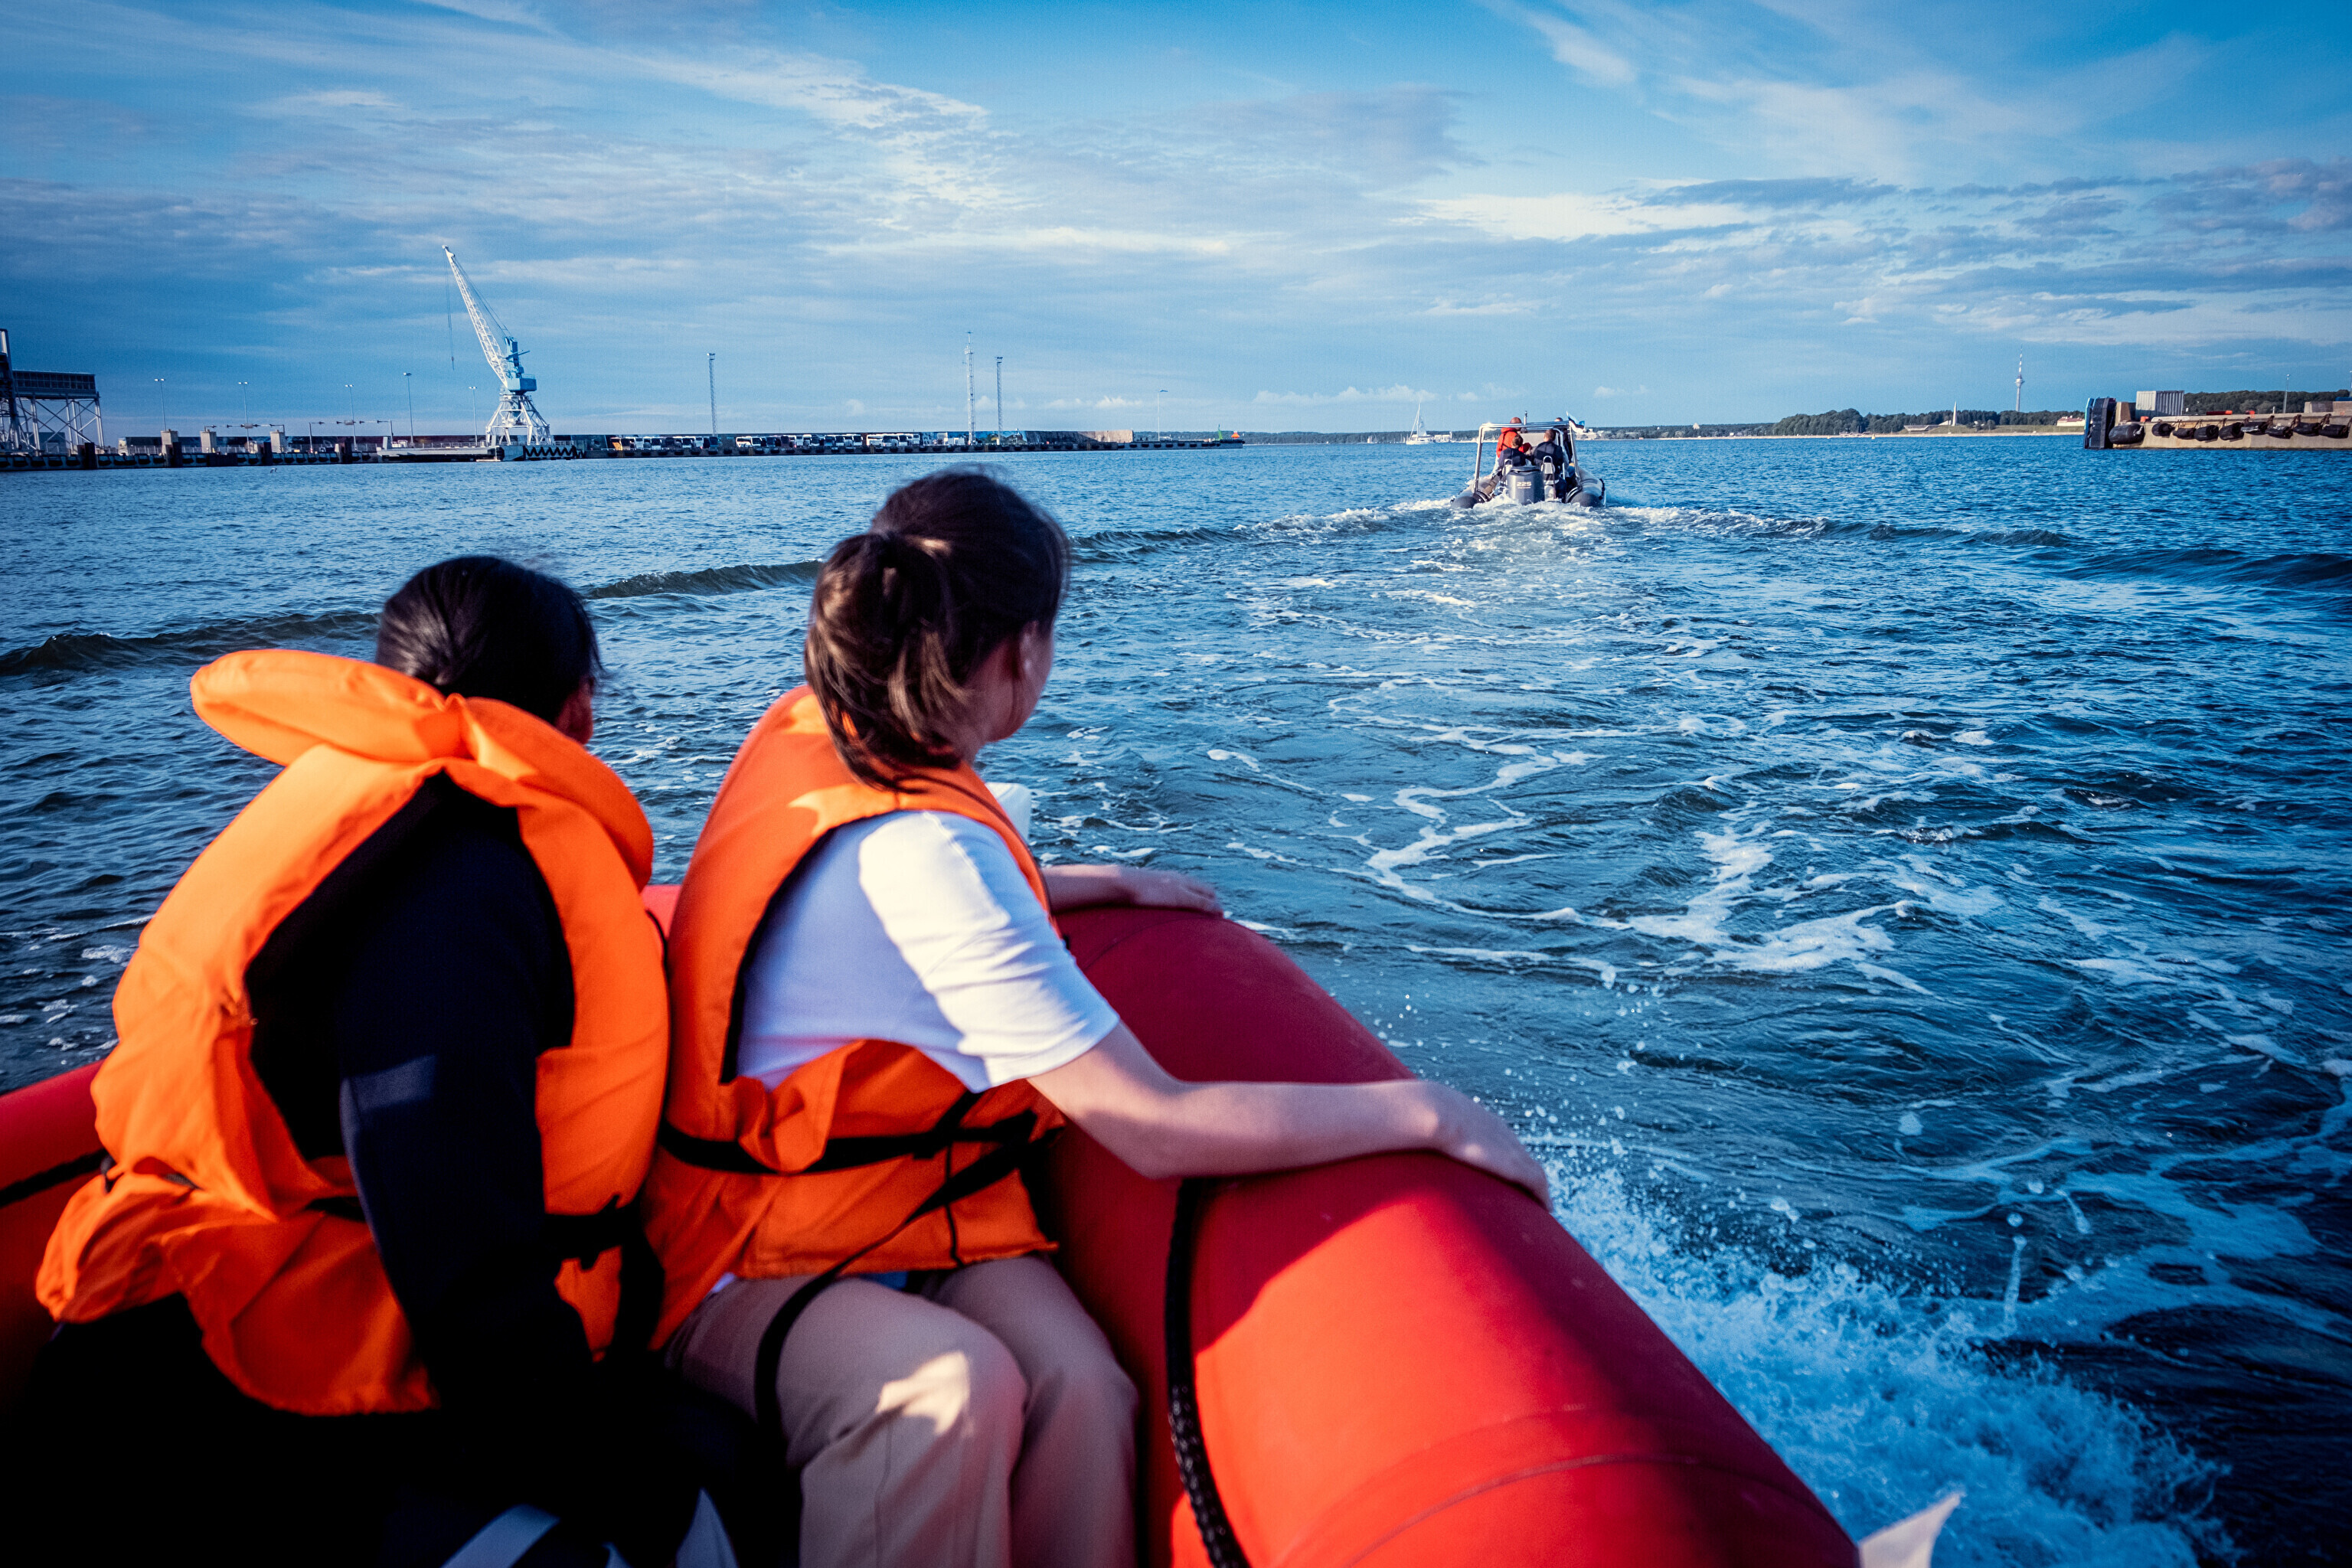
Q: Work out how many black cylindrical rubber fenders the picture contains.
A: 9